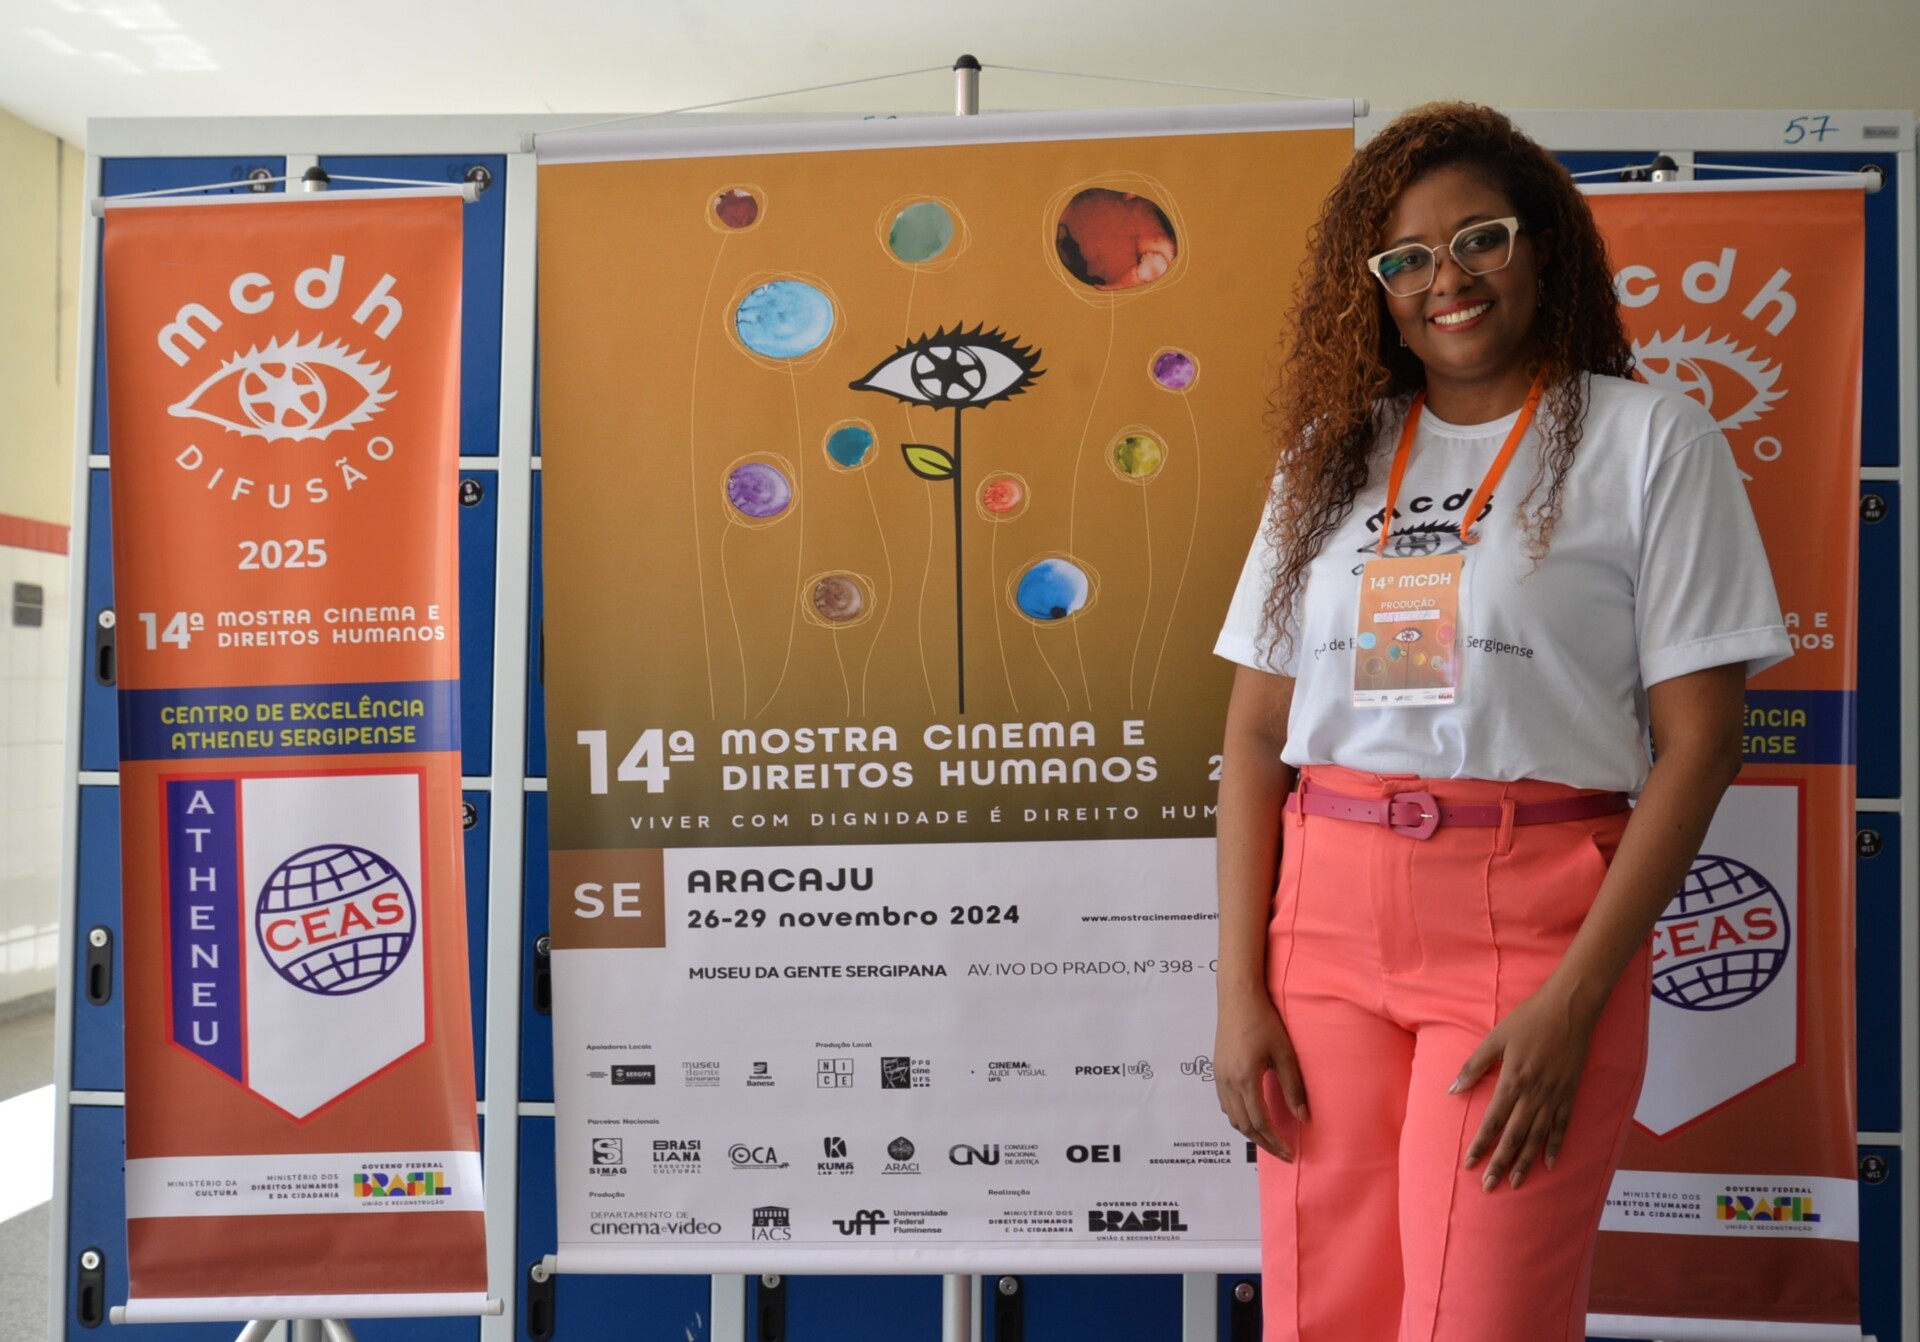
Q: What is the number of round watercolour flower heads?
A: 11